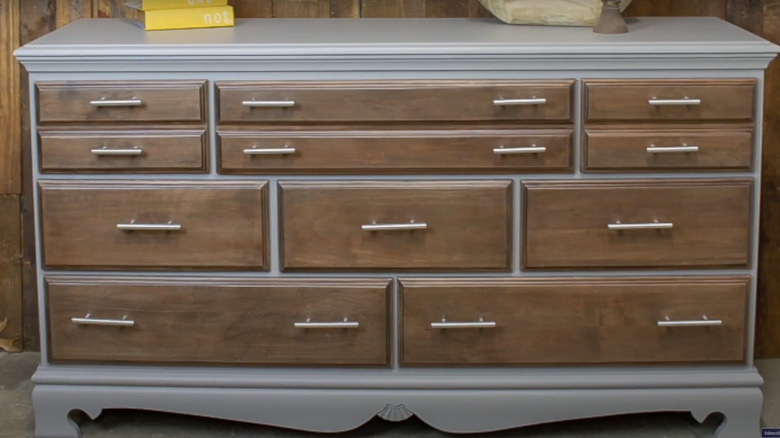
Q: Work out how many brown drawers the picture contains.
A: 11